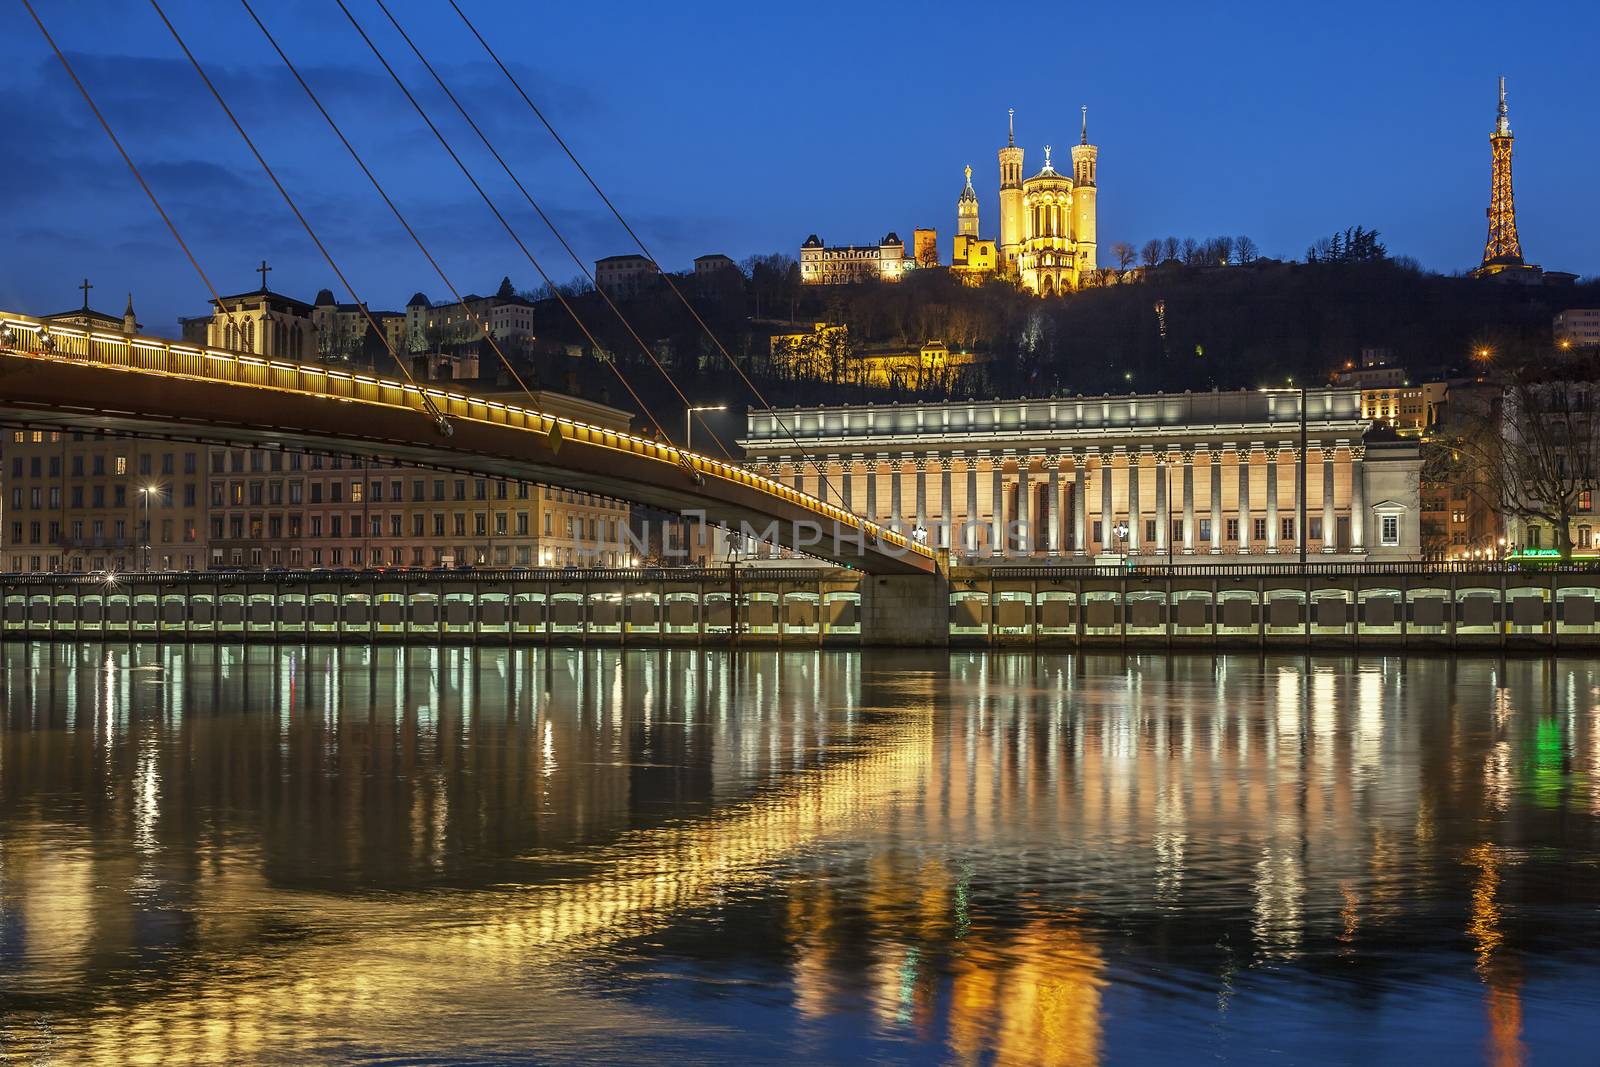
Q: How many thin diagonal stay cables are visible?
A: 6